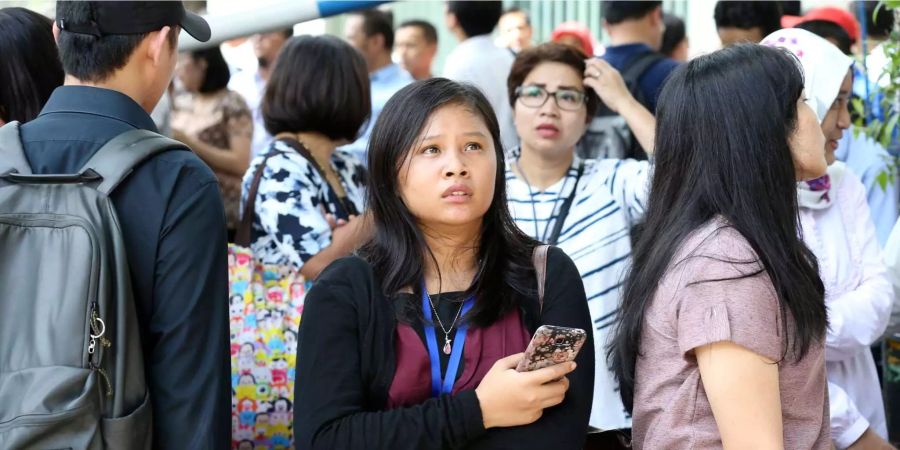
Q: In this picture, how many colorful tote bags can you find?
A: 1